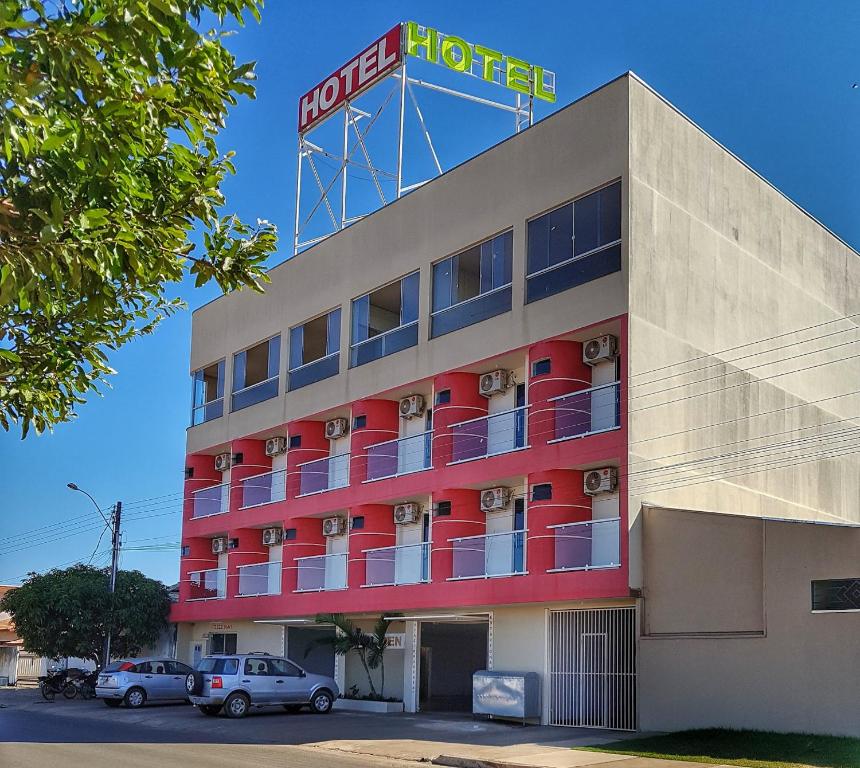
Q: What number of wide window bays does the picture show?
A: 6